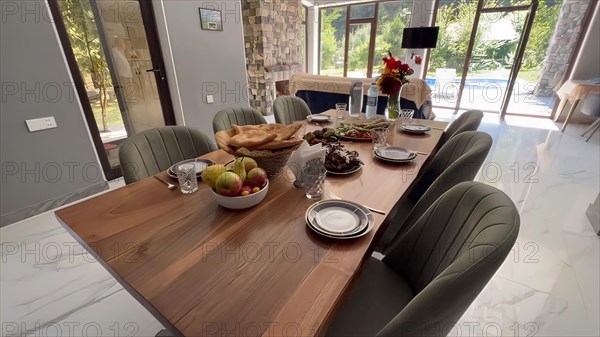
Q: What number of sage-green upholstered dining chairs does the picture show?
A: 6